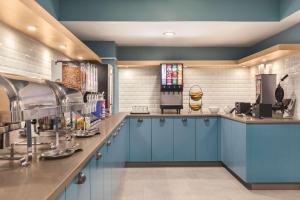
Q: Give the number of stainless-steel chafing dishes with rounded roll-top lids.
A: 2